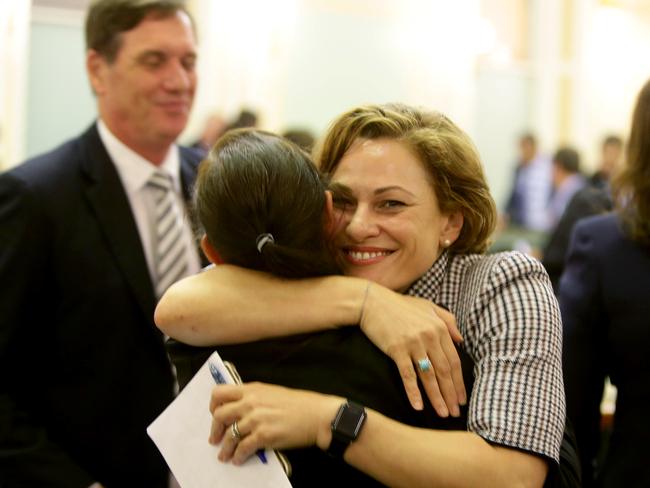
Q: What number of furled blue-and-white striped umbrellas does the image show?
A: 0